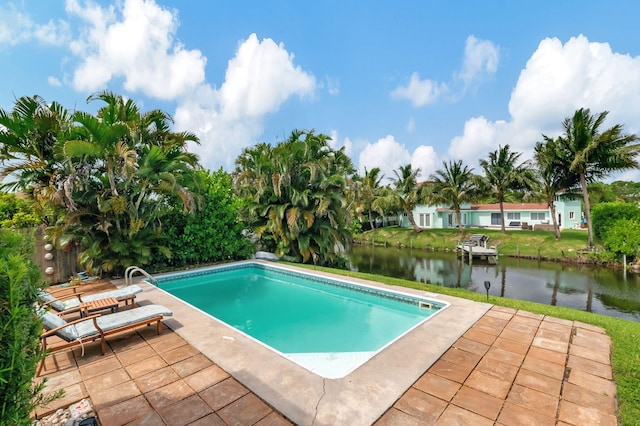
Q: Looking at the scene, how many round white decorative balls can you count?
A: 4